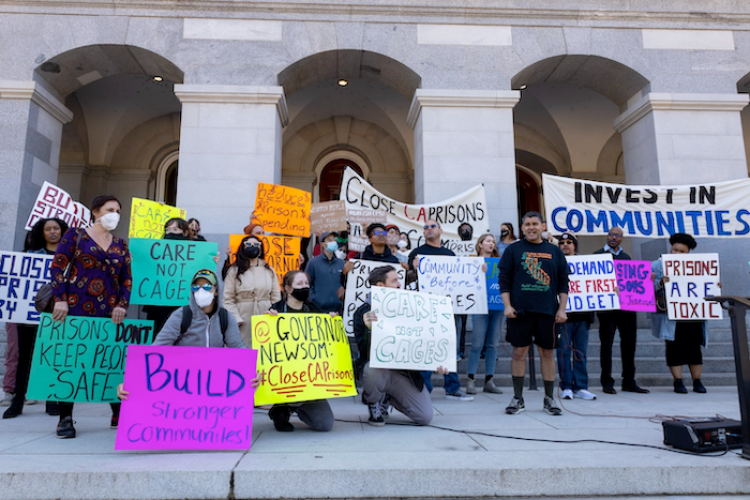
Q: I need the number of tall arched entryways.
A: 3